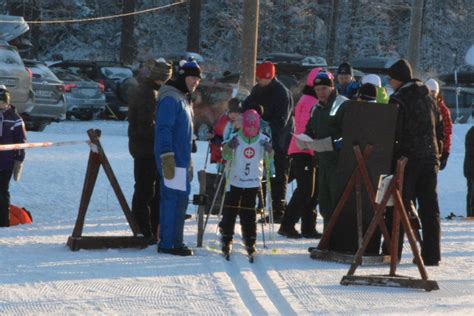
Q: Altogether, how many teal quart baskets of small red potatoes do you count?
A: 0